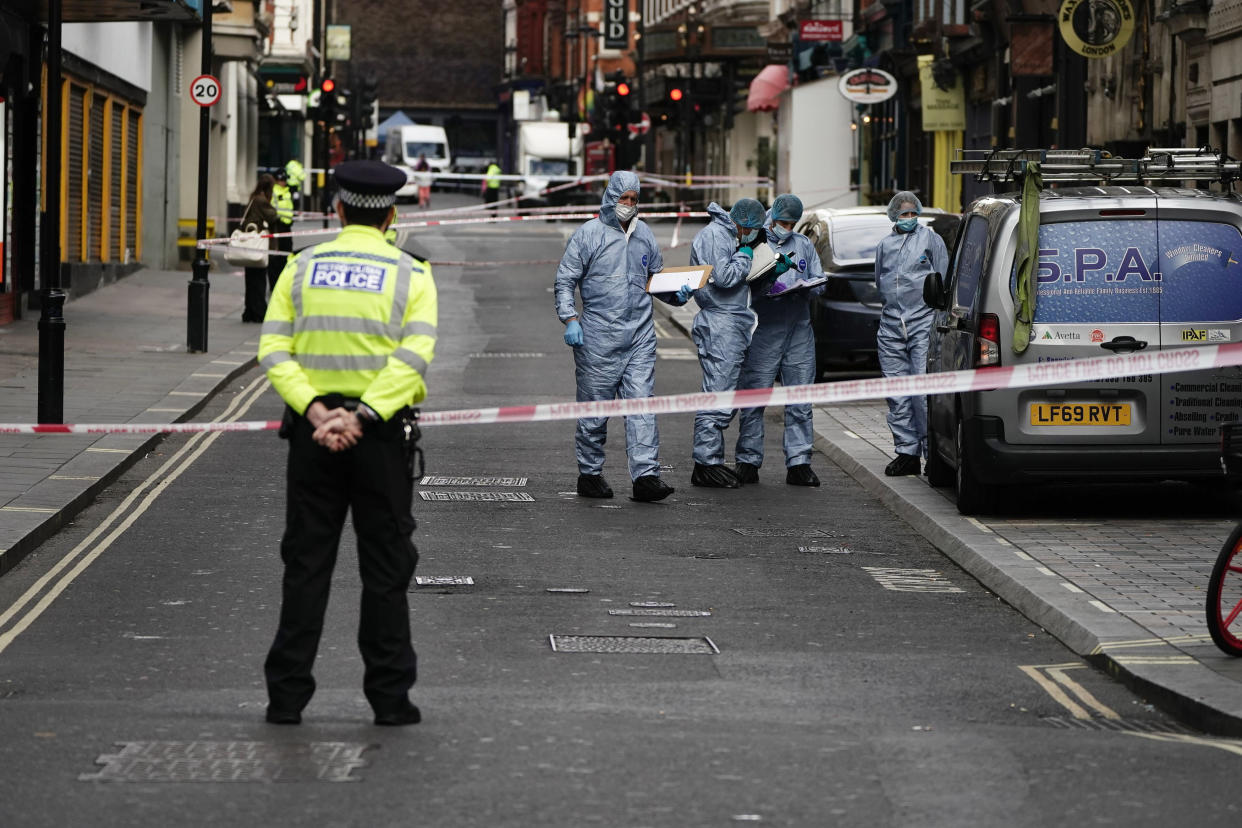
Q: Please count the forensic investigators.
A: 4